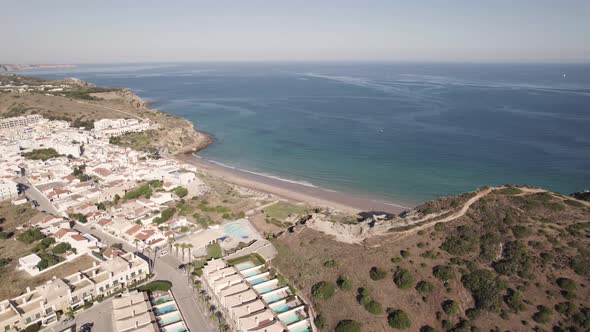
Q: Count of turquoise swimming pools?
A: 13